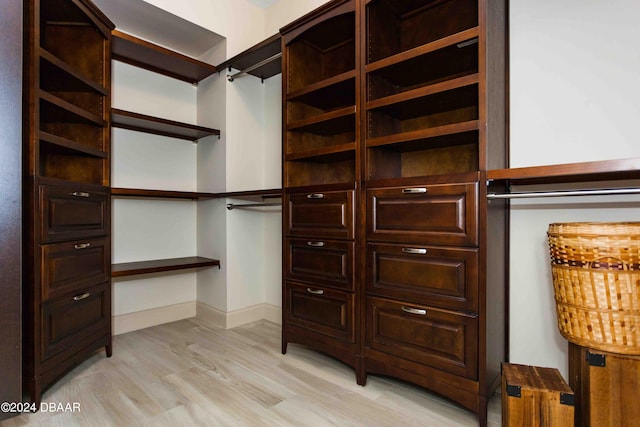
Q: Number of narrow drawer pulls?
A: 9